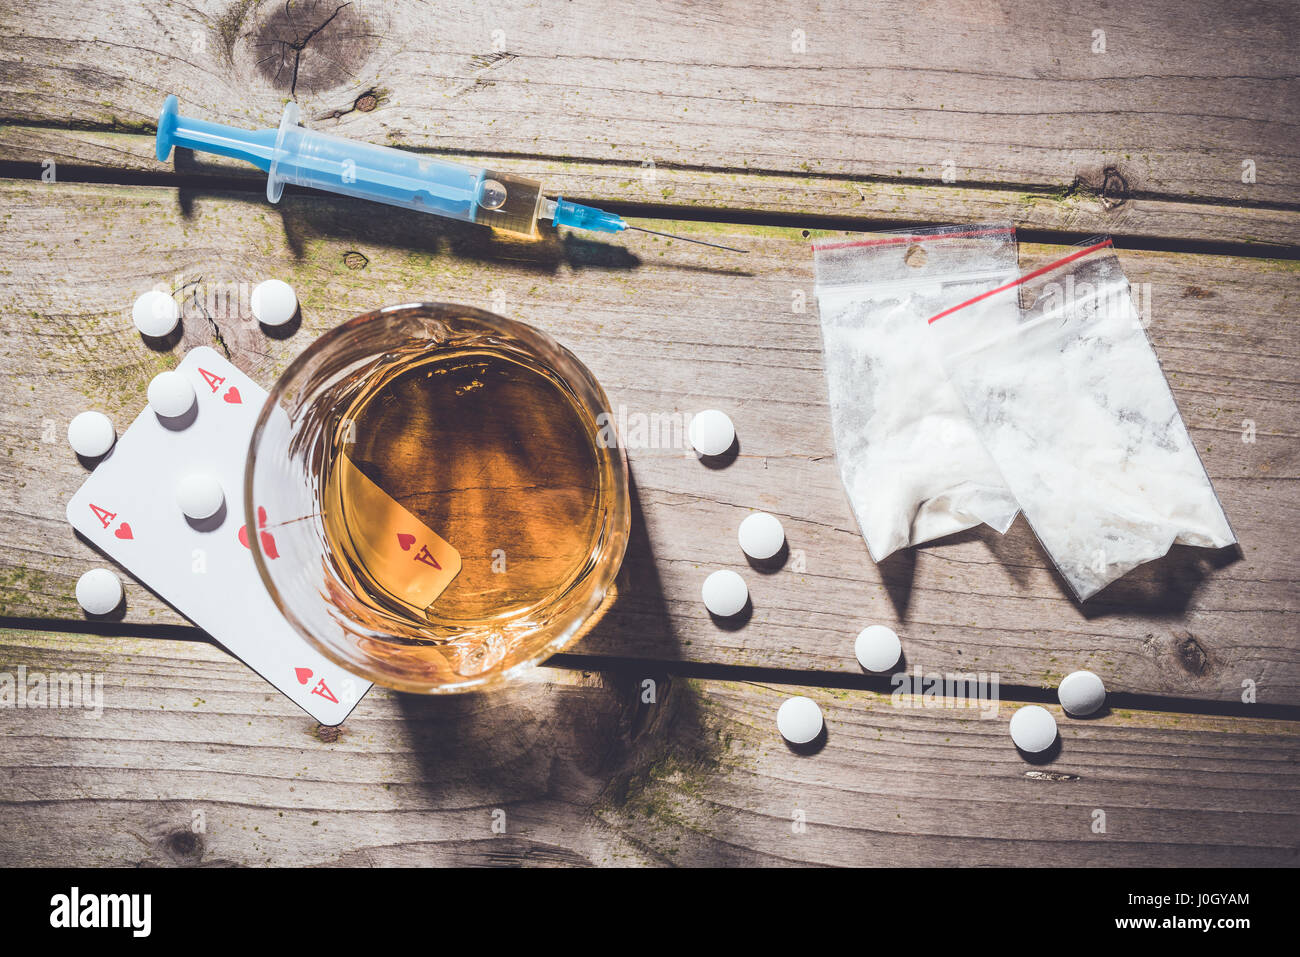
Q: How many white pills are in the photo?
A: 13